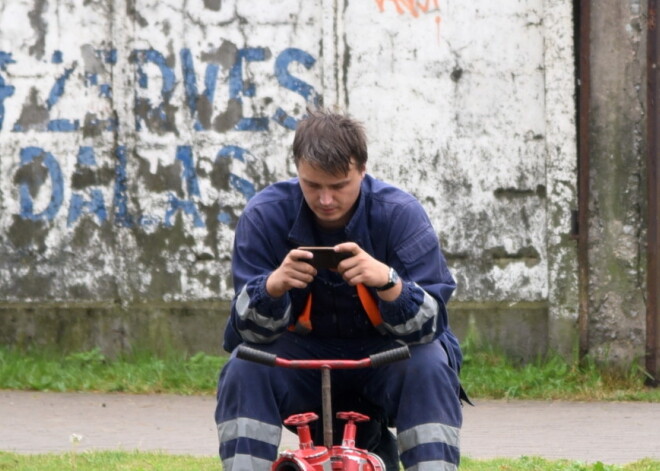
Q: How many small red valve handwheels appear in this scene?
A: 2